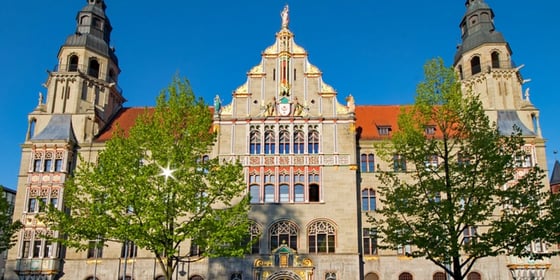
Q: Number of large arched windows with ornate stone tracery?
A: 3